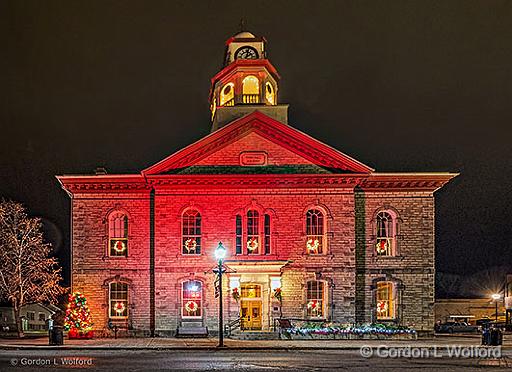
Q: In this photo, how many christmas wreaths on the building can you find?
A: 9